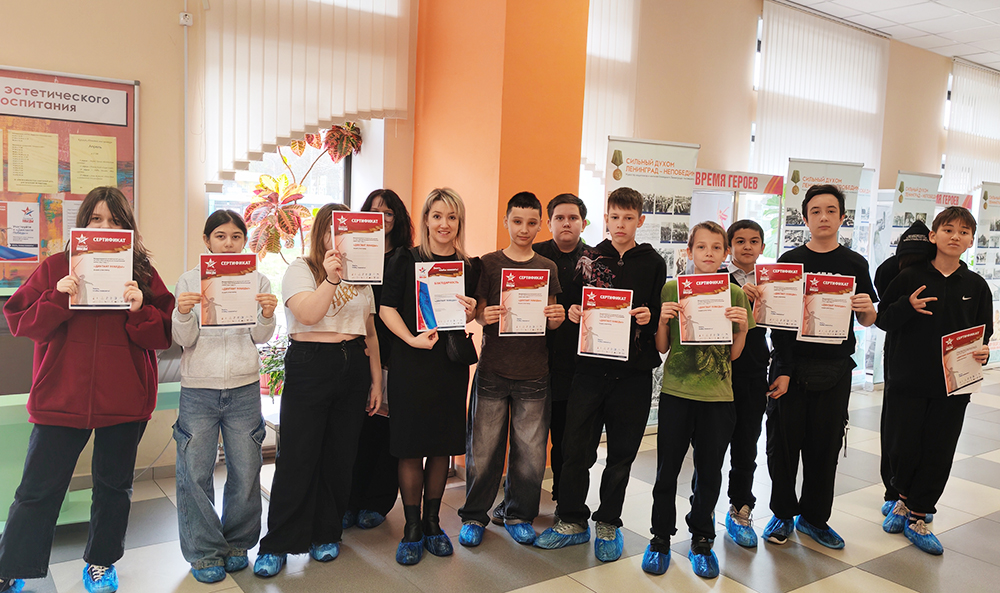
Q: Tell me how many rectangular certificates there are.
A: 10